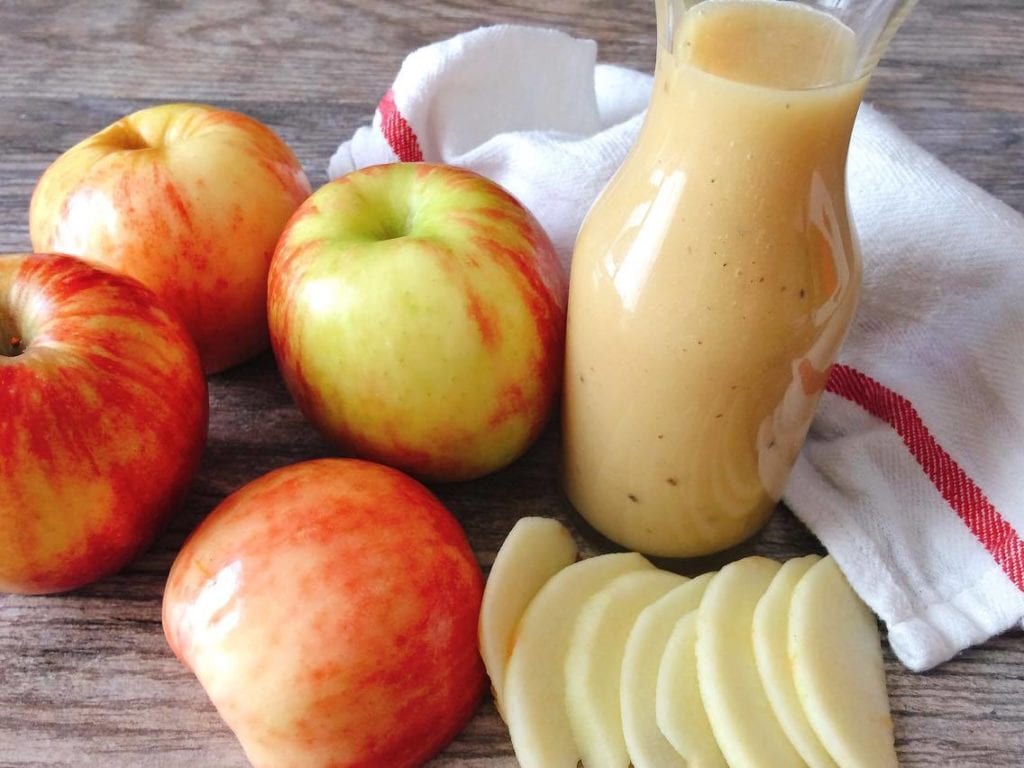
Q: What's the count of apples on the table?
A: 4